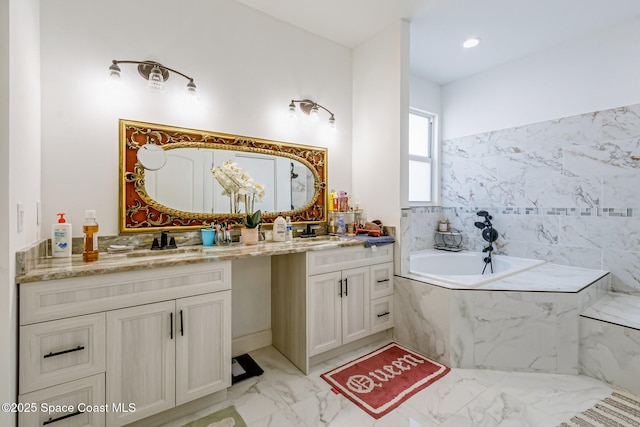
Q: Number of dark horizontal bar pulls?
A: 4